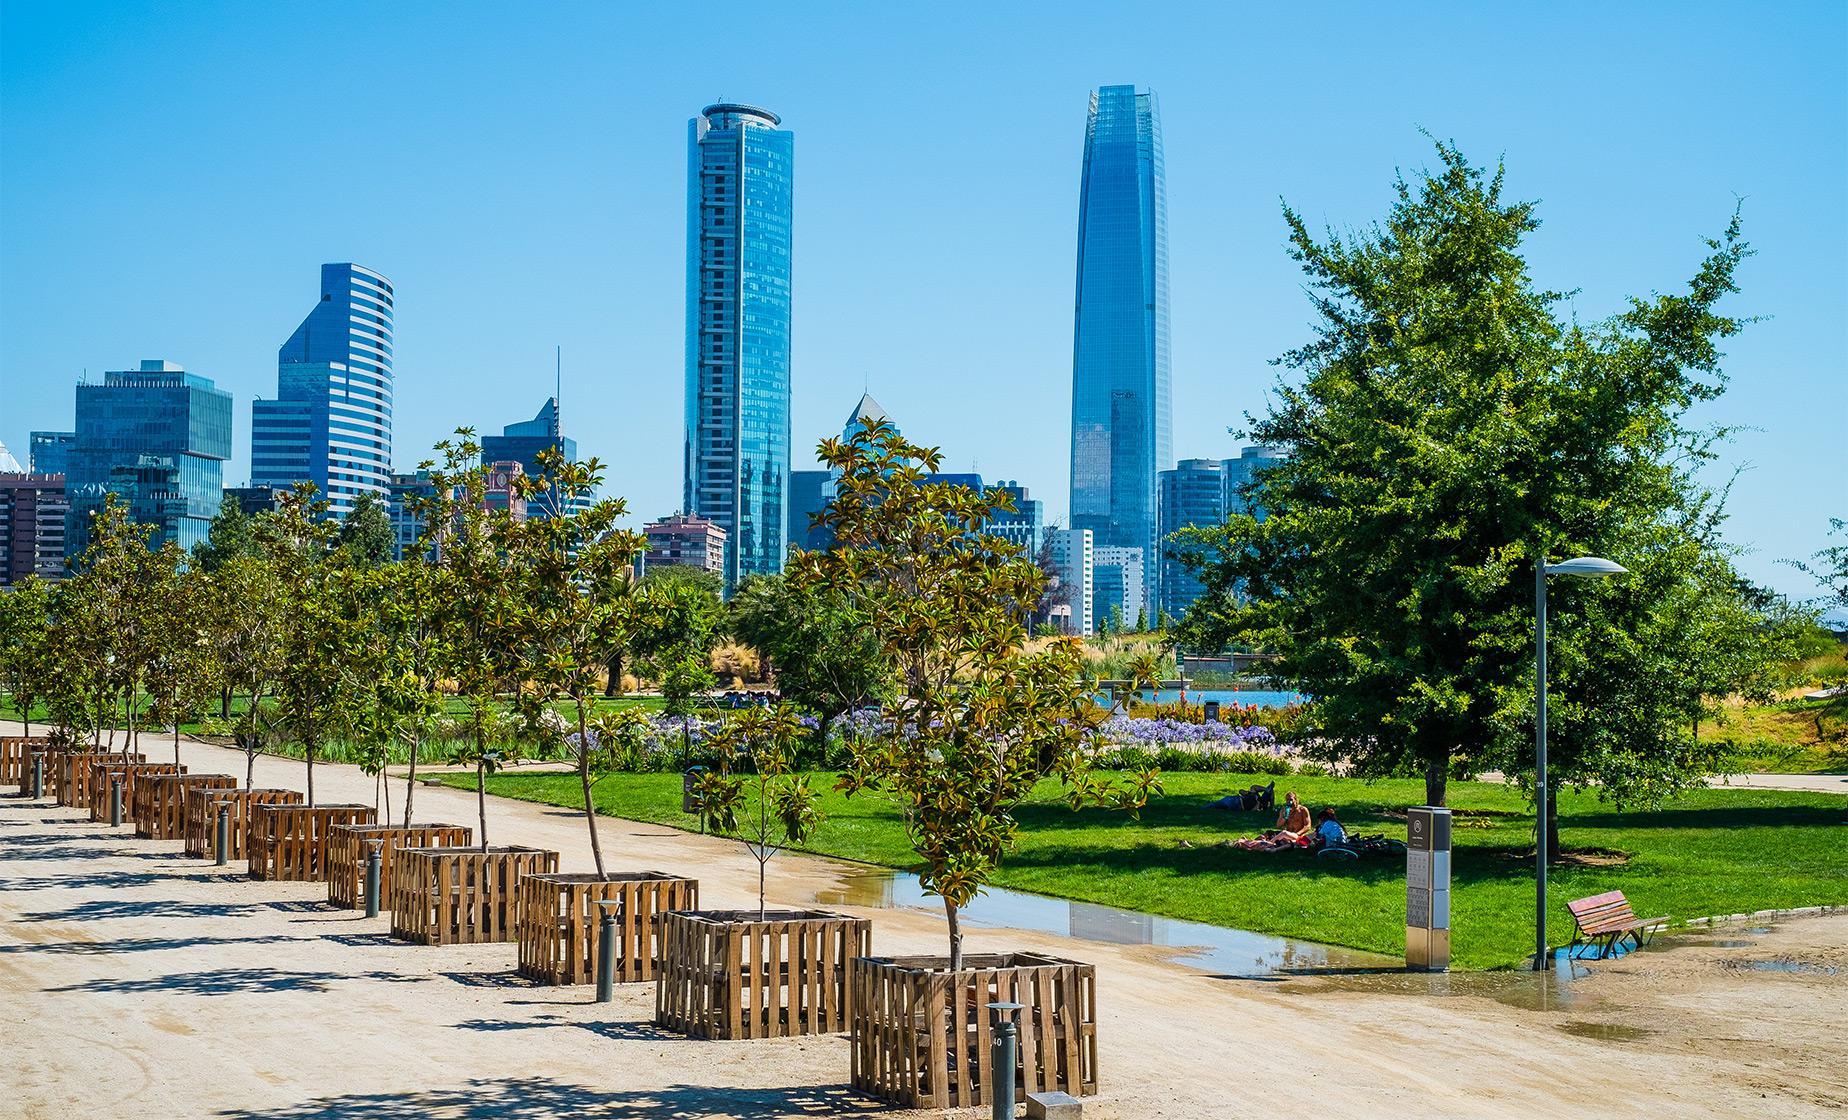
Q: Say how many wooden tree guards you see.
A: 12